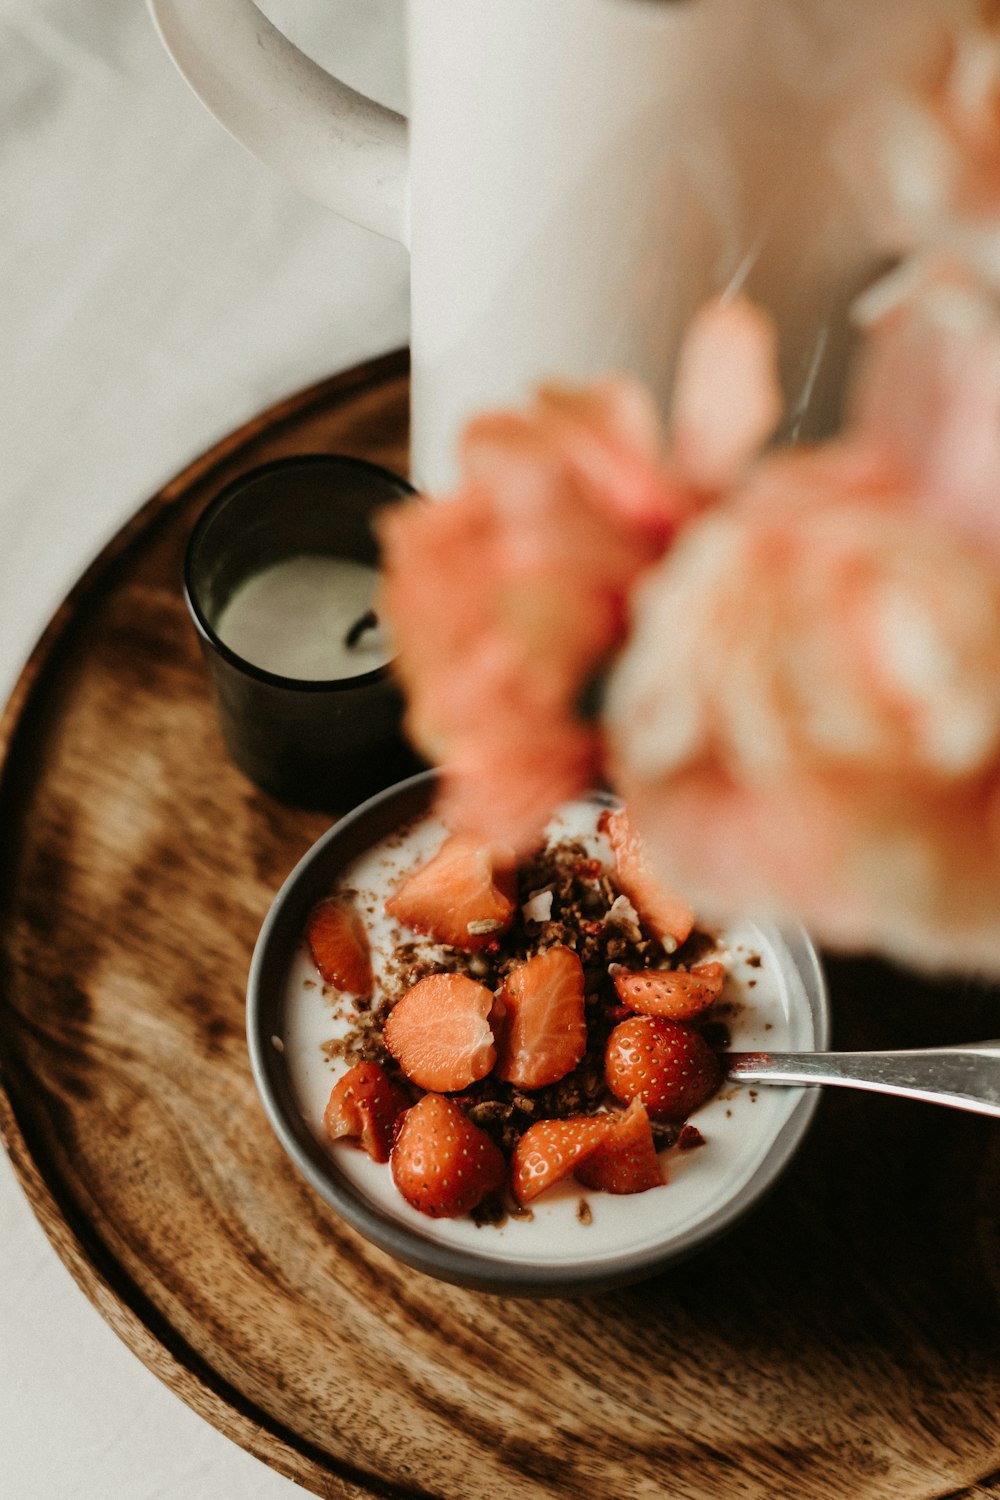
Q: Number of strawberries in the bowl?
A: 11